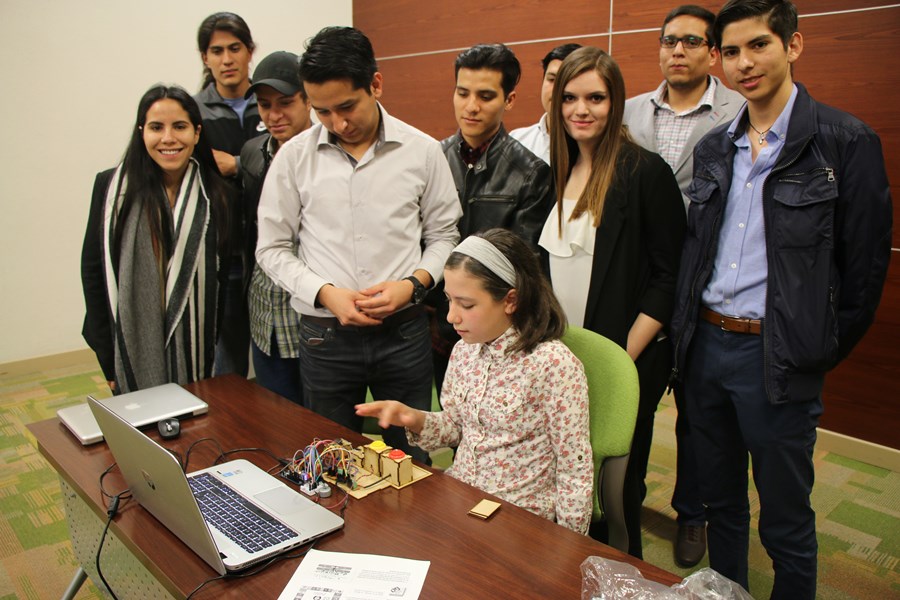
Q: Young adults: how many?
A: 9